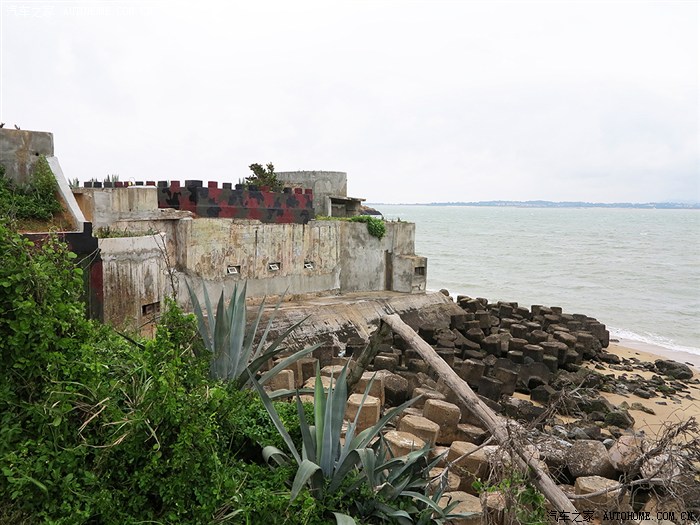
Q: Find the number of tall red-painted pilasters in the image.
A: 0